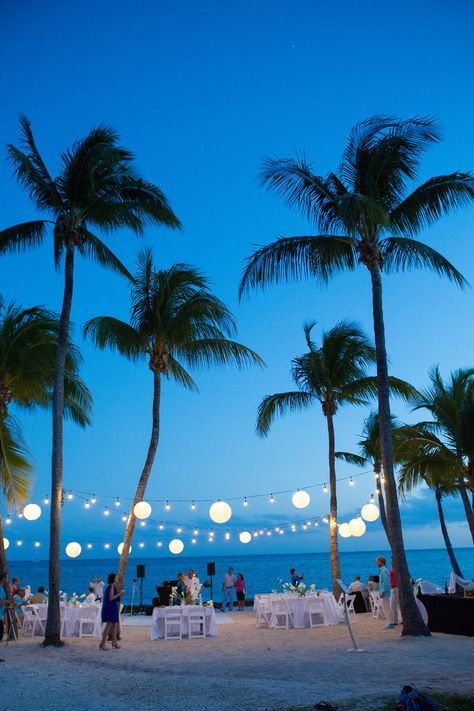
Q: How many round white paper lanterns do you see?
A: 12